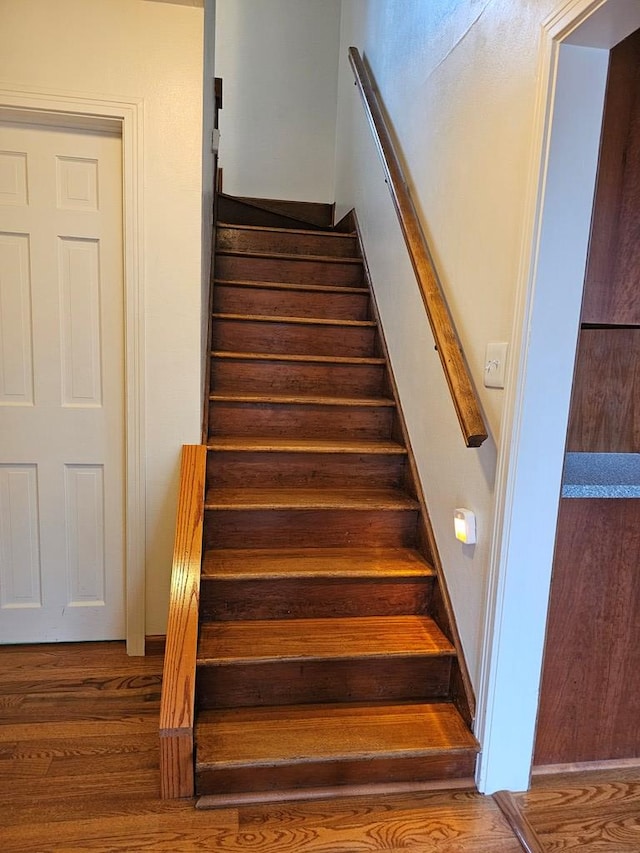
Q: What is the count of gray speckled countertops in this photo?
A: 1